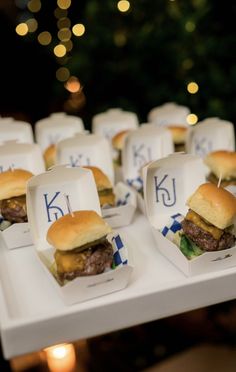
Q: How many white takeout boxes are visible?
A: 10